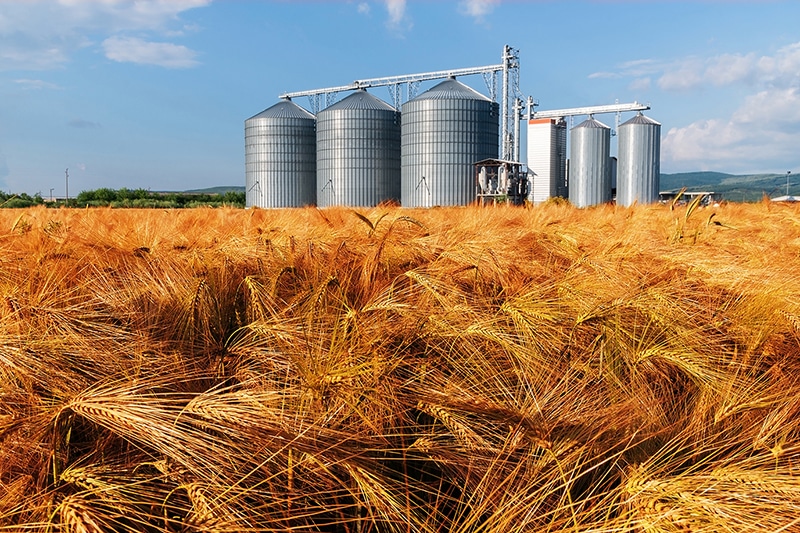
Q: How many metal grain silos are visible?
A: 5